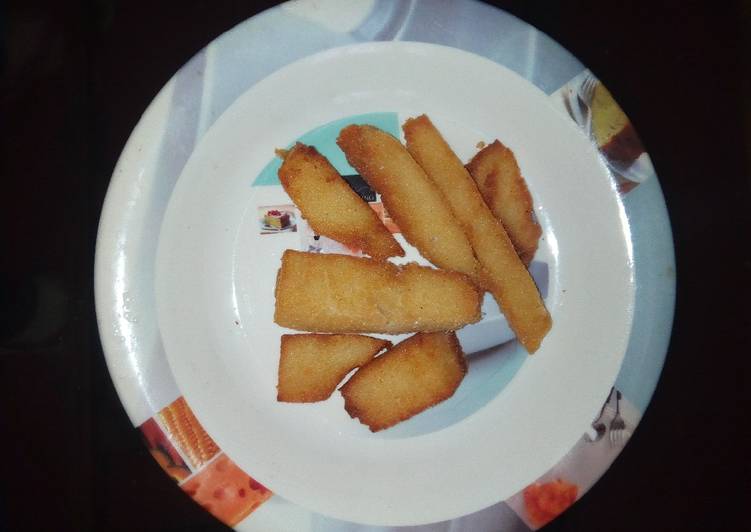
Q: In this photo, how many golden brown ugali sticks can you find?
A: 7